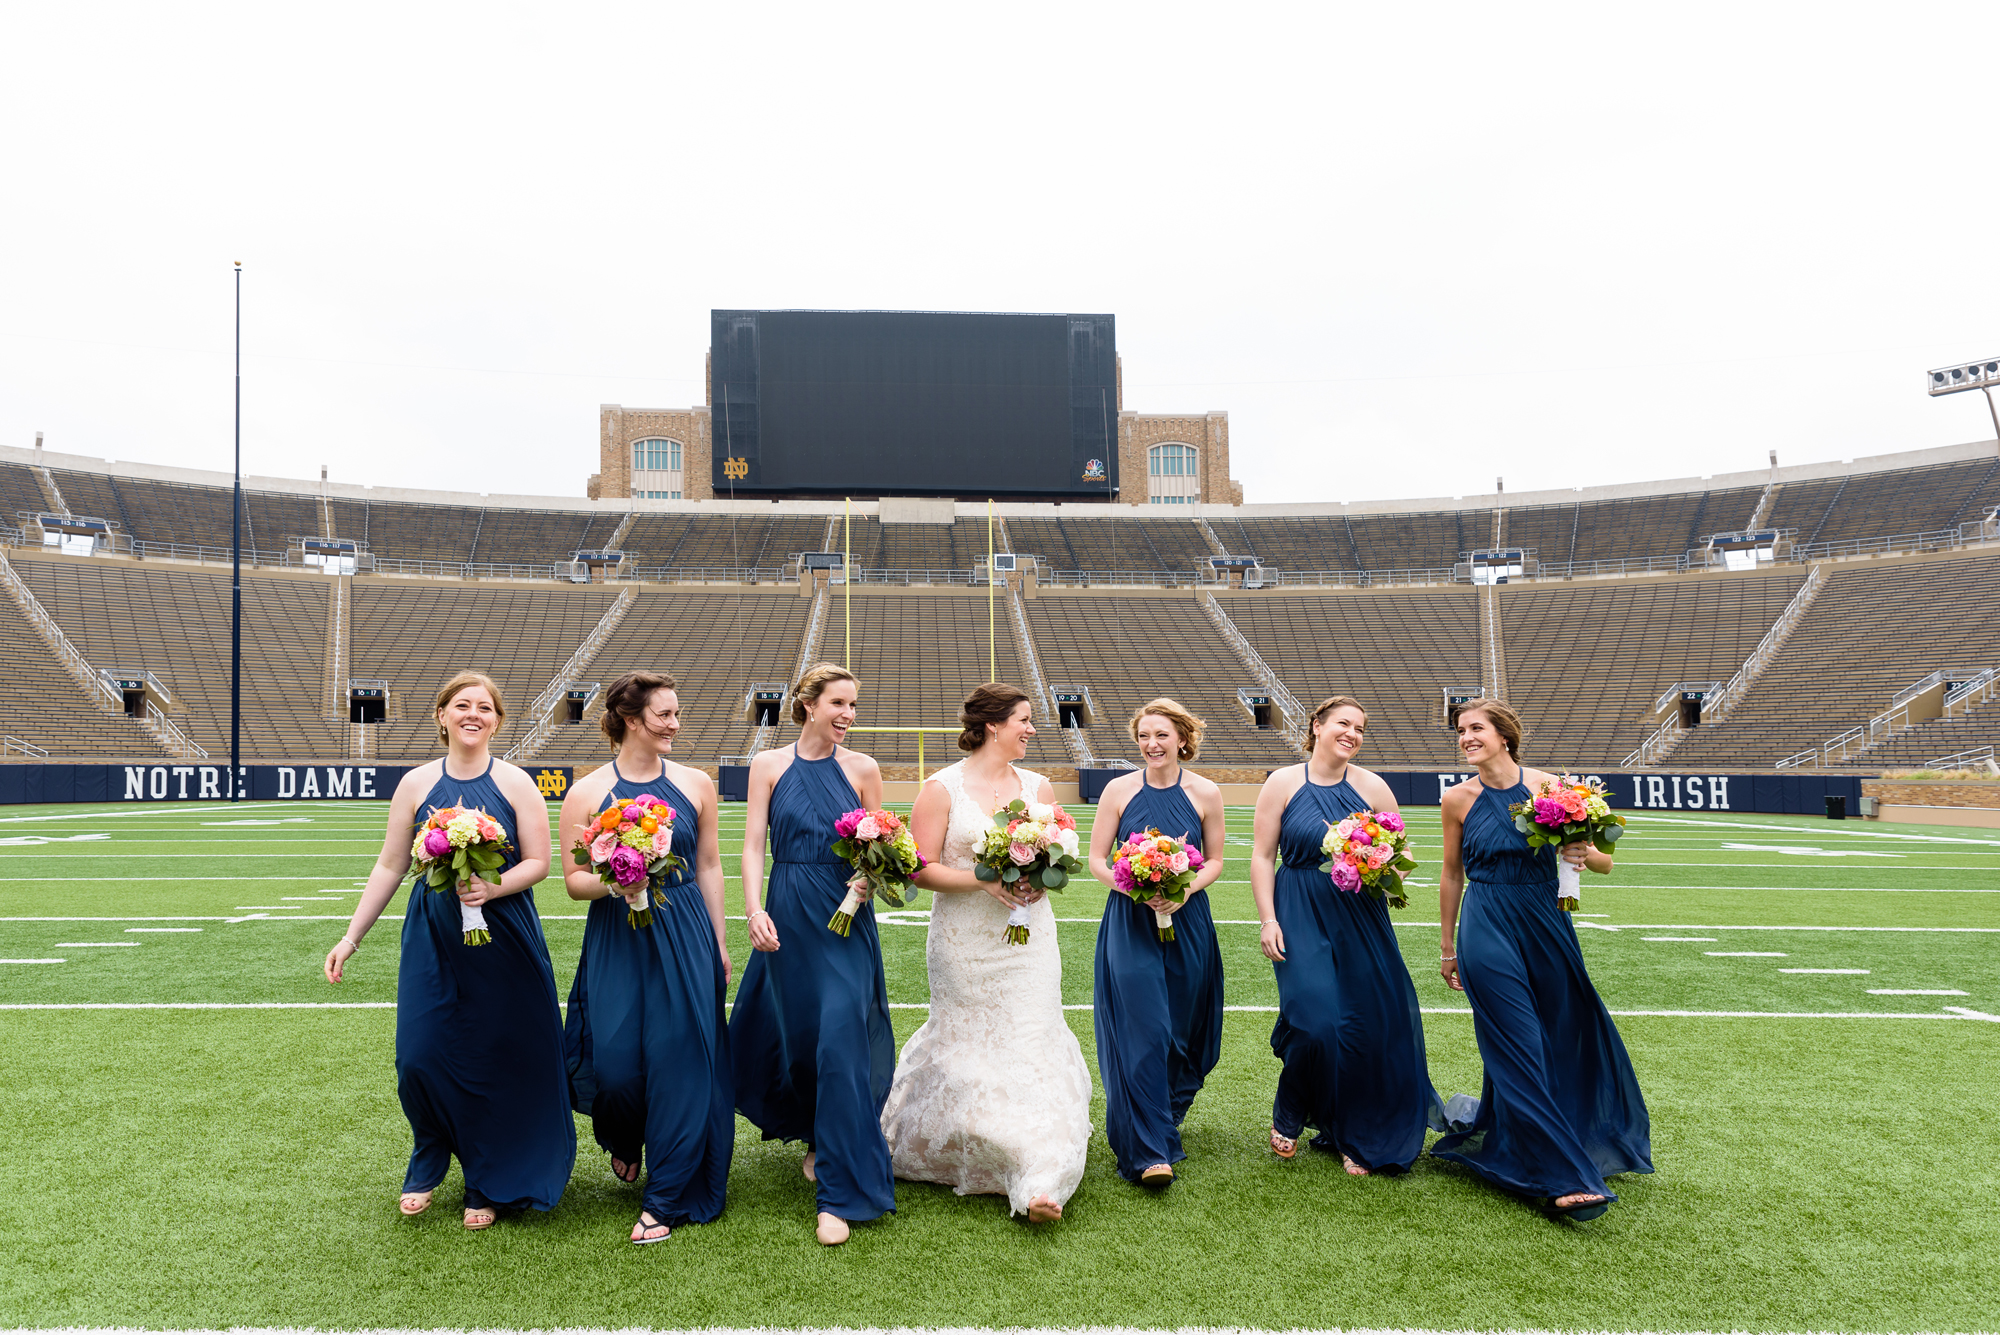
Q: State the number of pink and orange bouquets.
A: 6